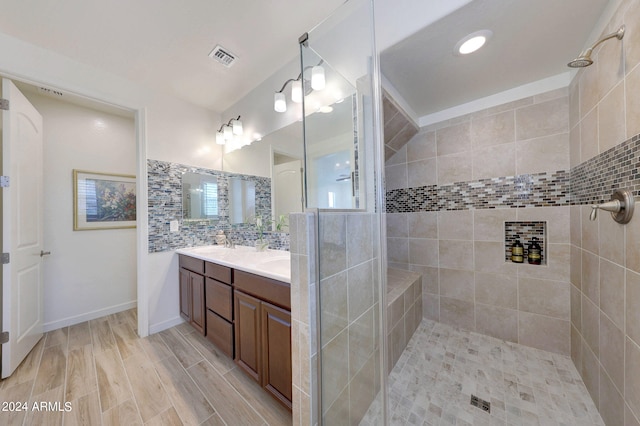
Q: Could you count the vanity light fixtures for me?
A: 2